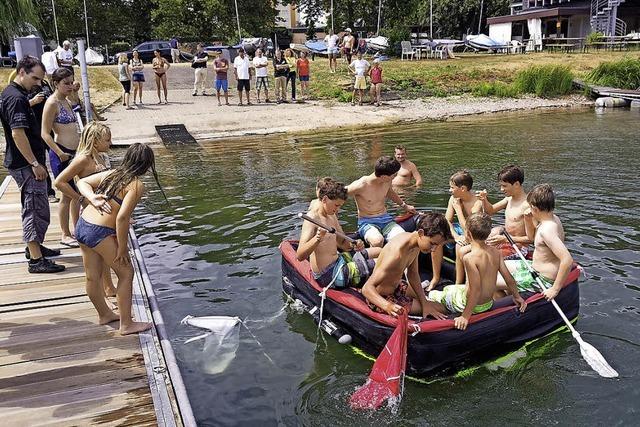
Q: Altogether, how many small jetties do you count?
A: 2